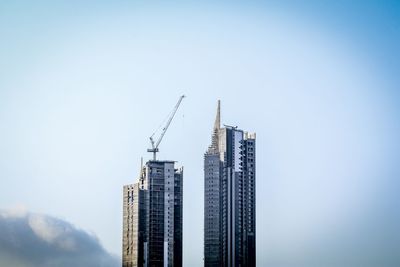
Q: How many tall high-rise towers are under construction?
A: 2